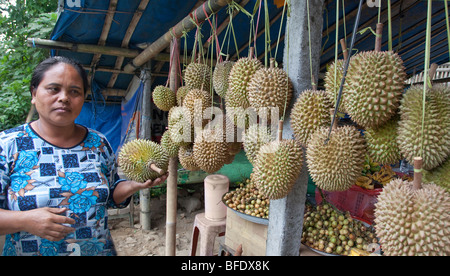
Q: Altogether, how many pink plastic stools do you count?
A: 1